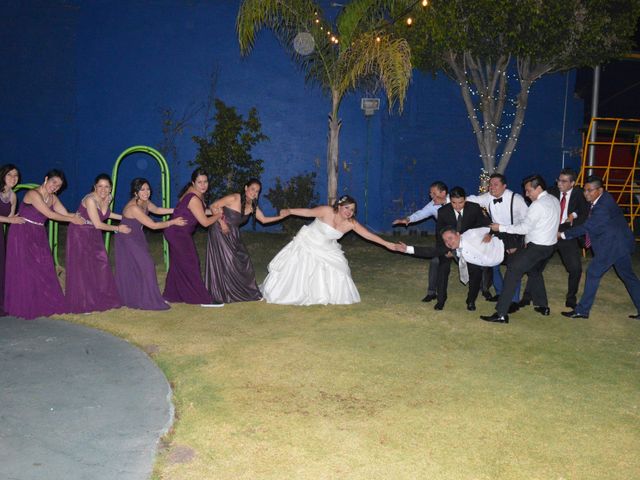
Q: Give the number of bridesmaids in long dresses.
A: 6